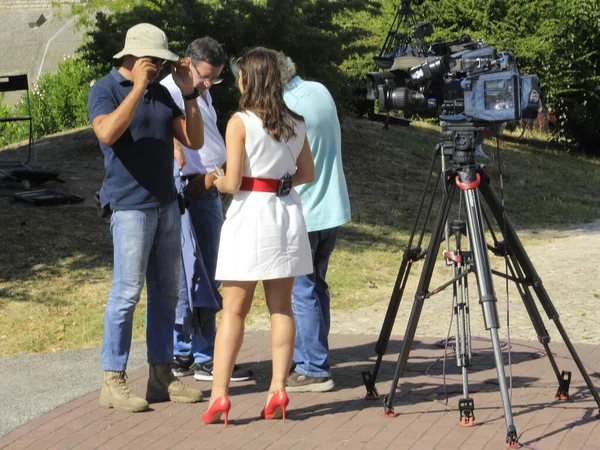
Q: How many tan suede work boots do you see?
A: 2